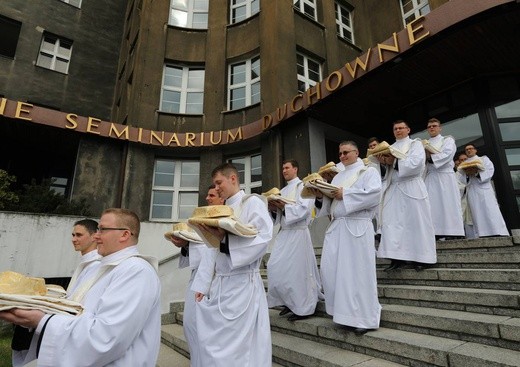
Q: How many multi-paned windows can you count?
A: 12